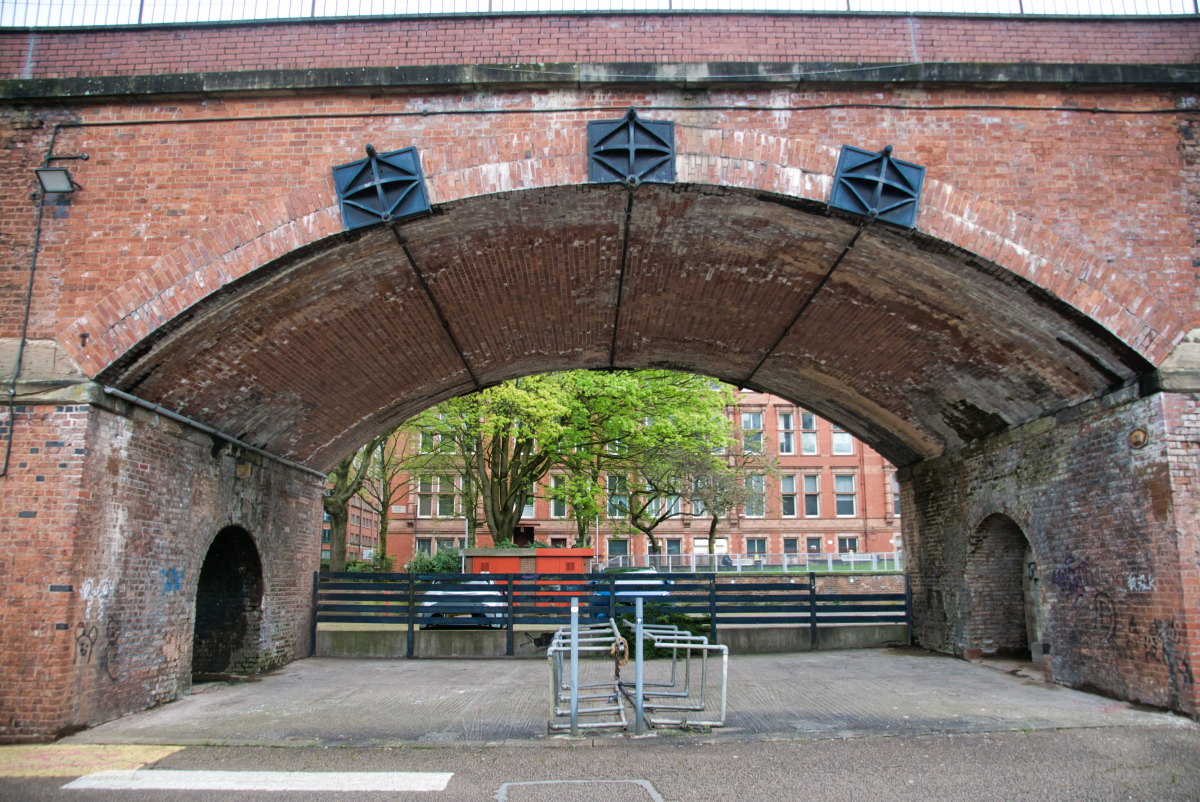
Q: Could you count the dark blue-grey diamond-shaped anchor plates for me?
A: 3